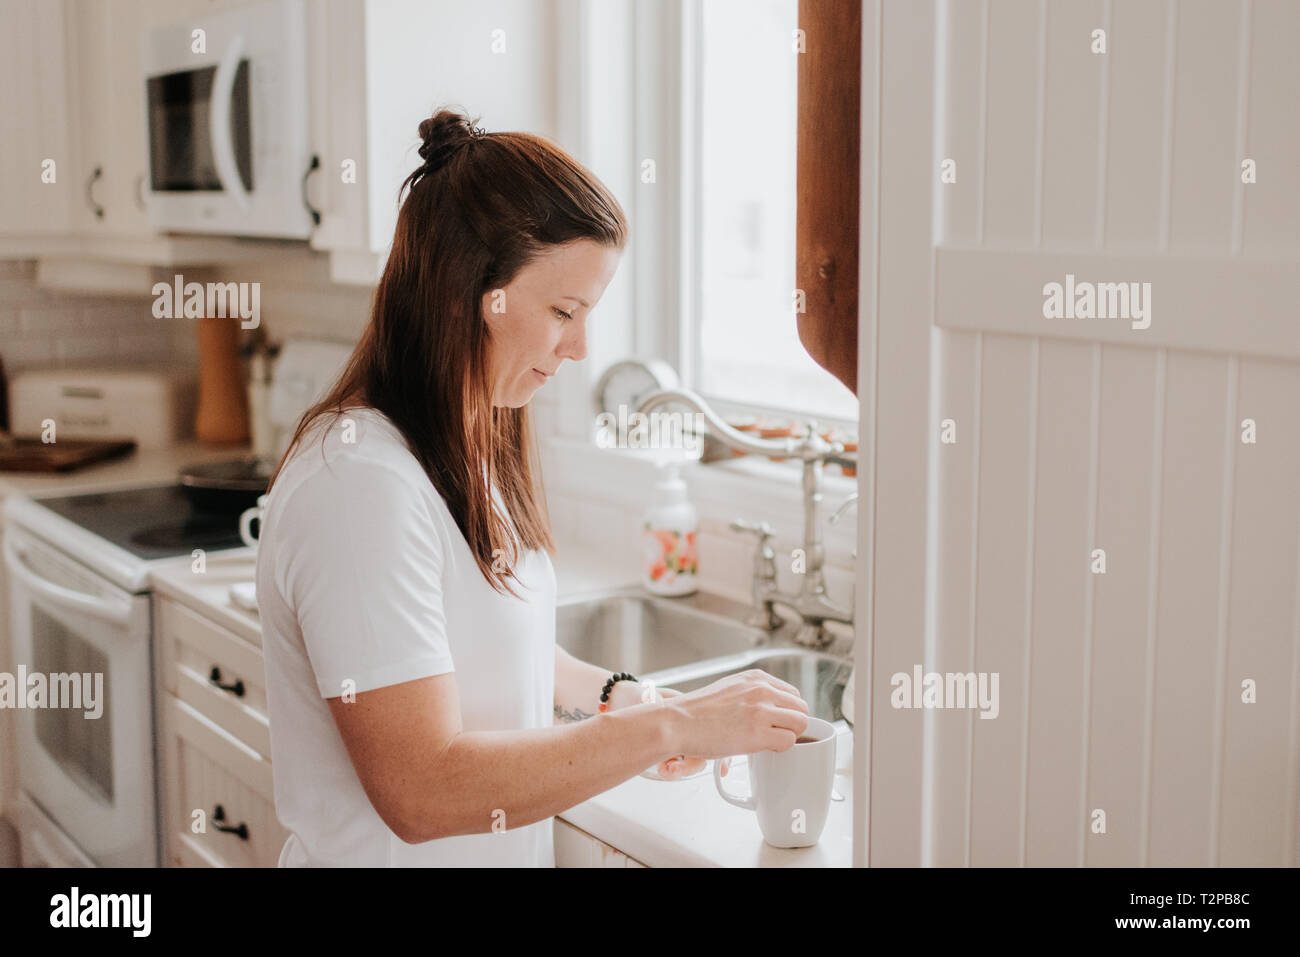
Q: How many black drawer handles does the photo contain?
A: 2